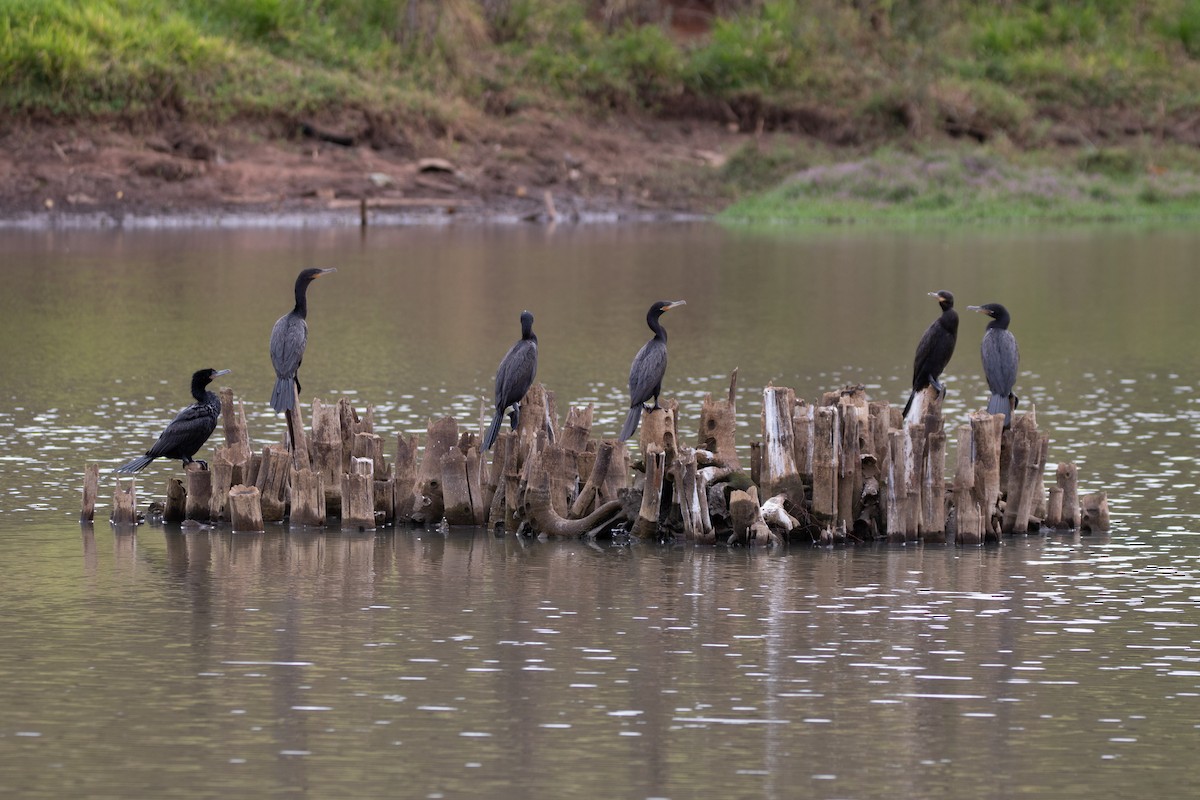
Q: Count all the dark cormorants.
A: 6